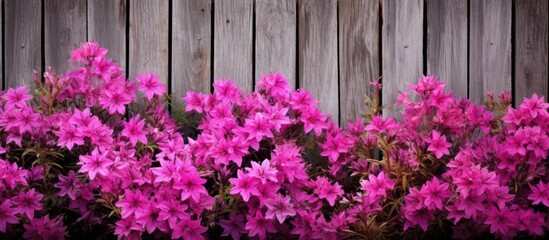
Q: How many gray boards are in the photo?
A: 13